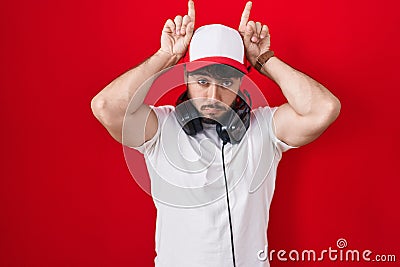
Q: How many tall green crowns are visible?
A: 0